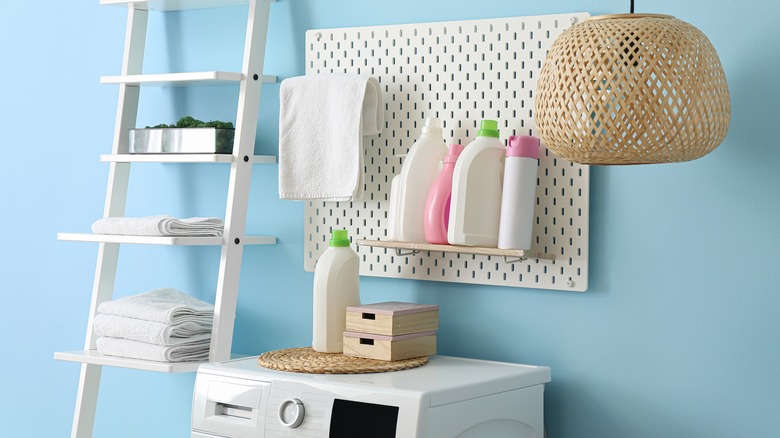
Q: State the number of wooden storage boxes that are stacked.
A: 2